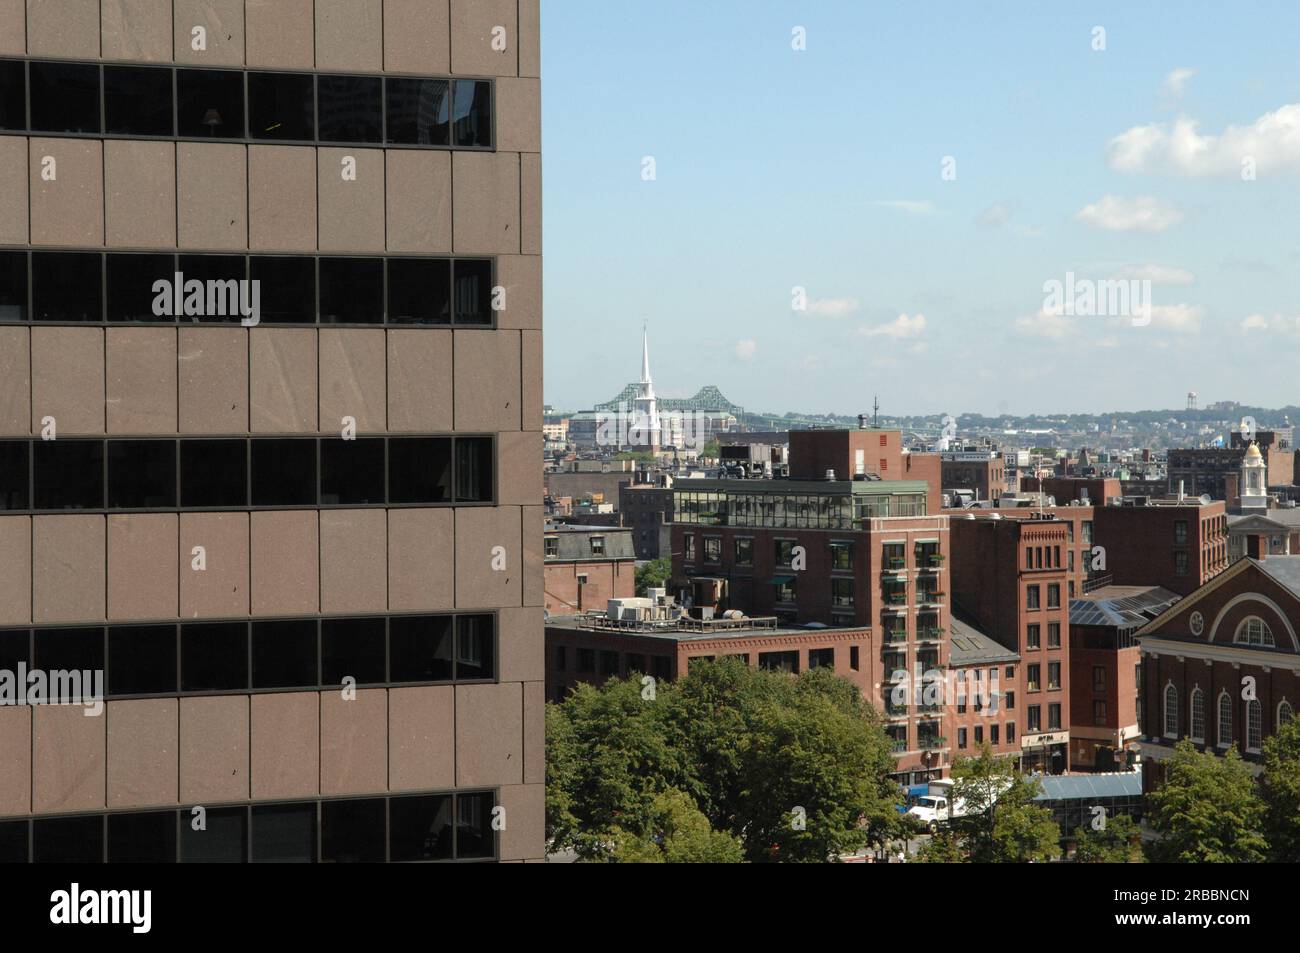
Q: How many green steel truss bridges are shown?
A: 1